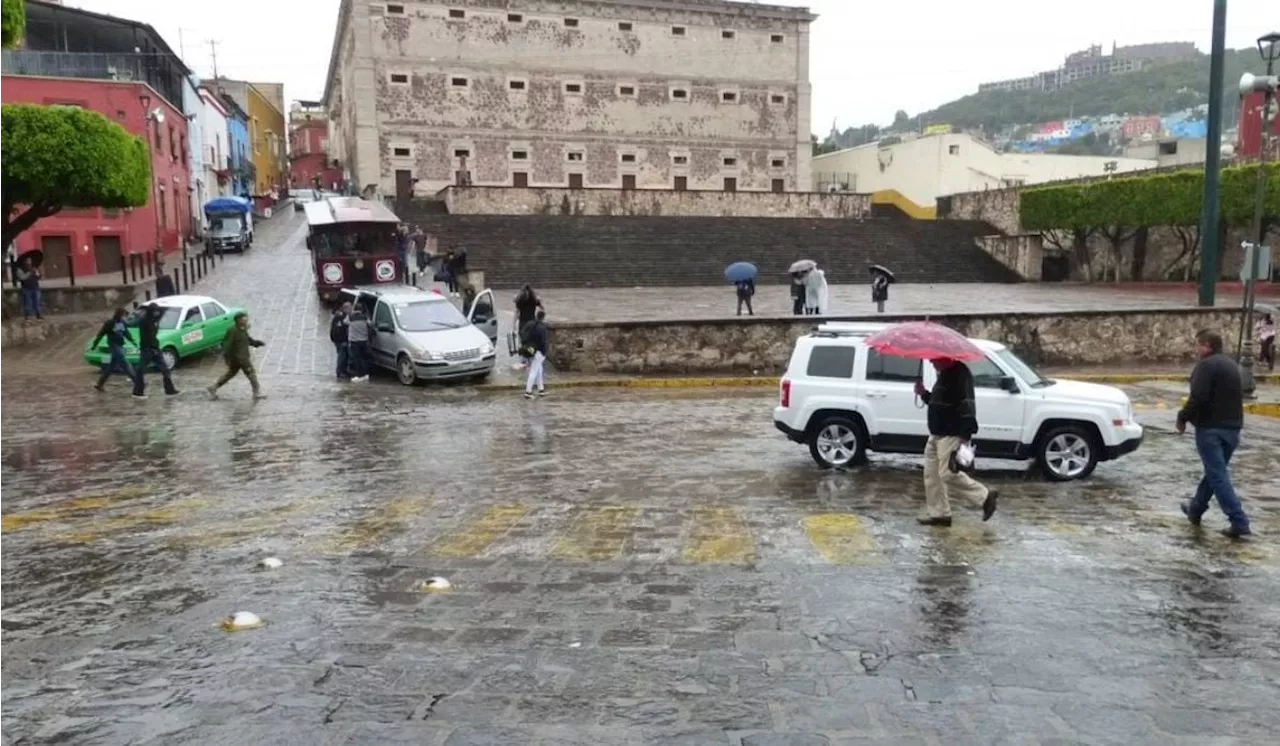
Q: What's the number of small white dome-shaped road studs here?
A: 3